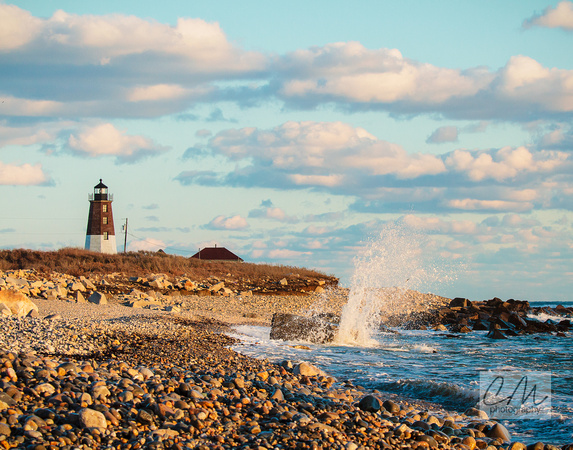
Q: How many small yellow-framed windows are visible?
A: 3